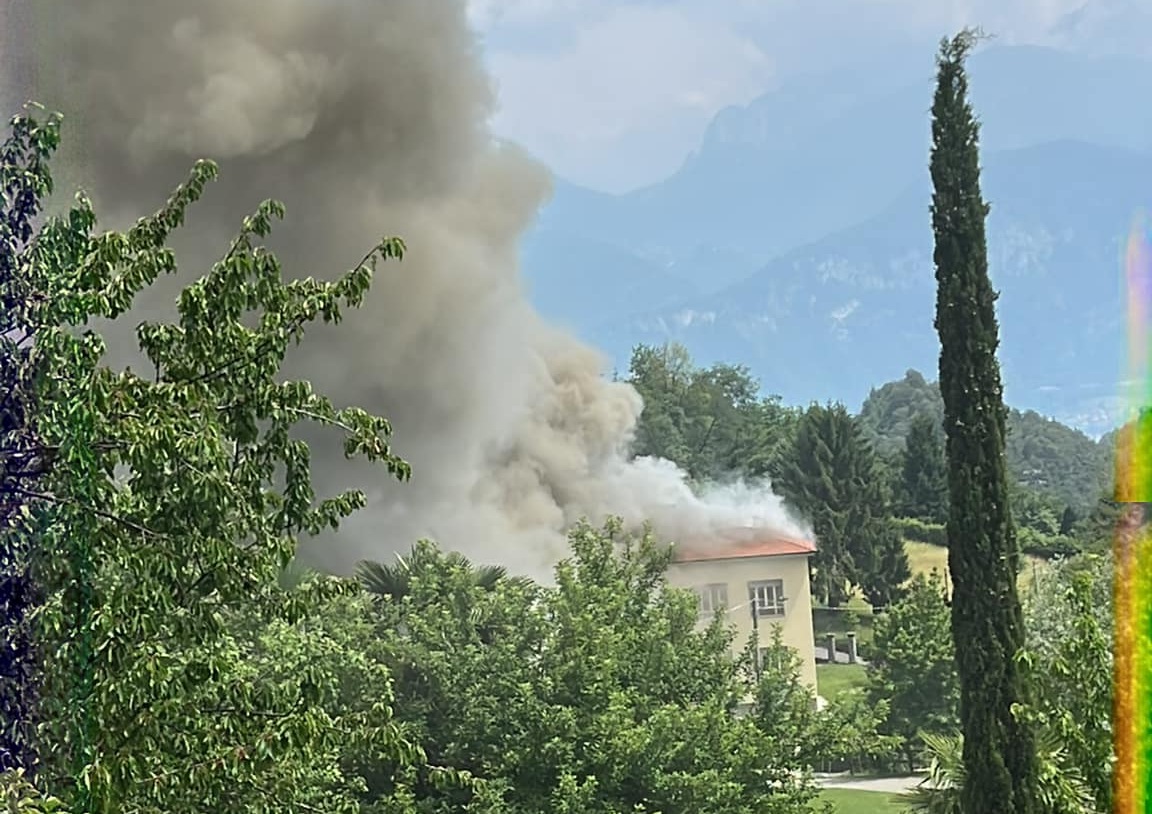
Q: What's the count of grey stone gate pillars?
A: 2